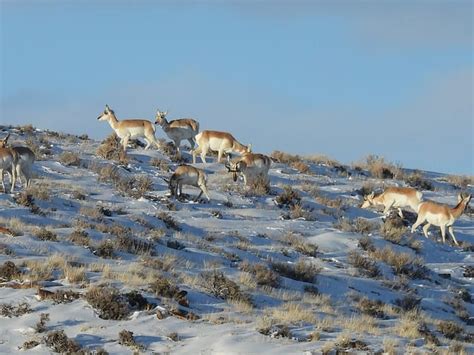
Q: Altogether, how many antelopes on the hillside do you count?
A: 9